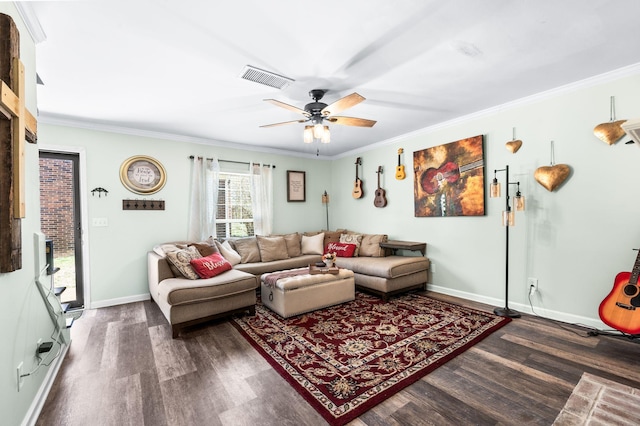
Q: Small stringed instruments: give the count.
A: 3